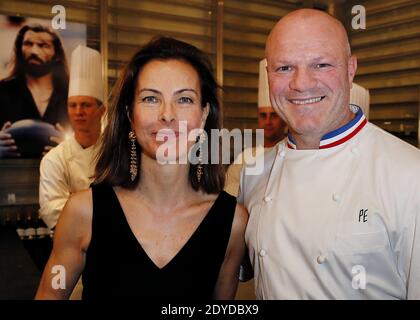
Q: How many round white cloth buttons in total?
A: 6